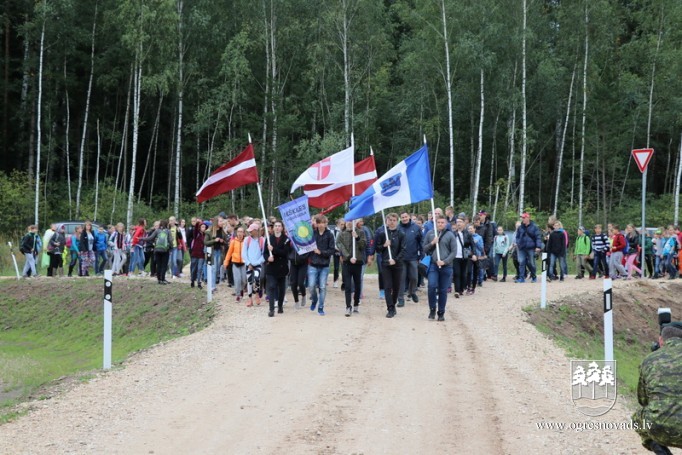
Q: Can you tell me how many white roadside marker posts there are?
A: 5